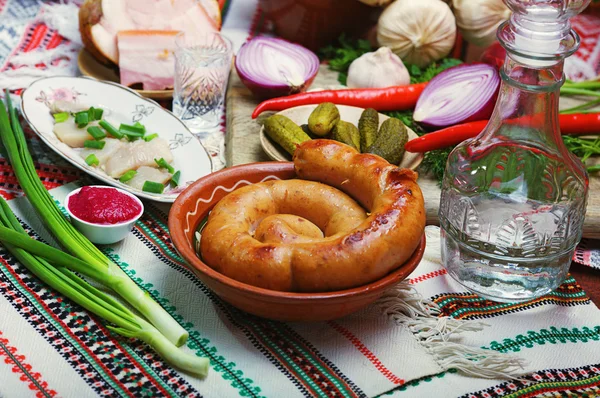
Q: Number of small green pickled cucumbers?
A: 5